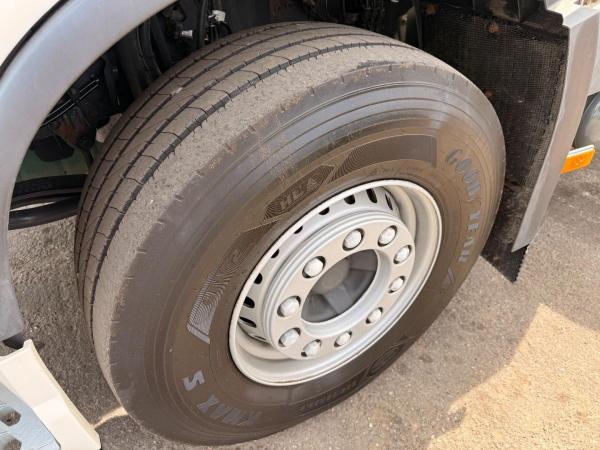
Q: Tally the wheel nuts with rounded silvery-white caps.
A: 10